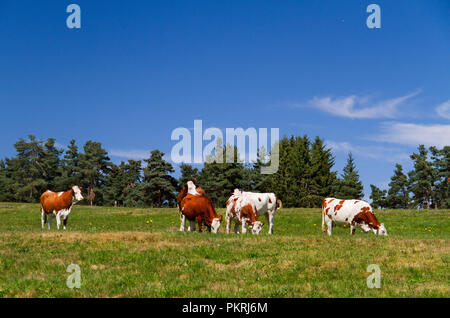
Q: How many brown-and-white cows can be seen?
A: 6